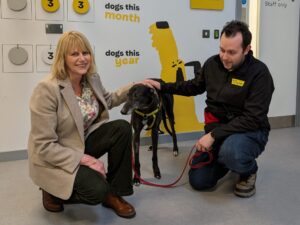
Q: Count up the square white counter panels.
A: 5